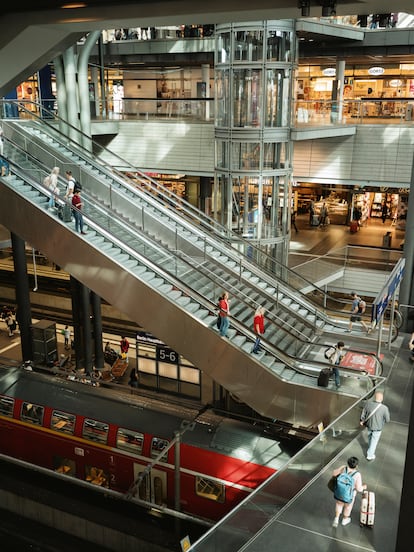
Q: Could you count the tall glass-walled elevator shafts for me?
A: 1